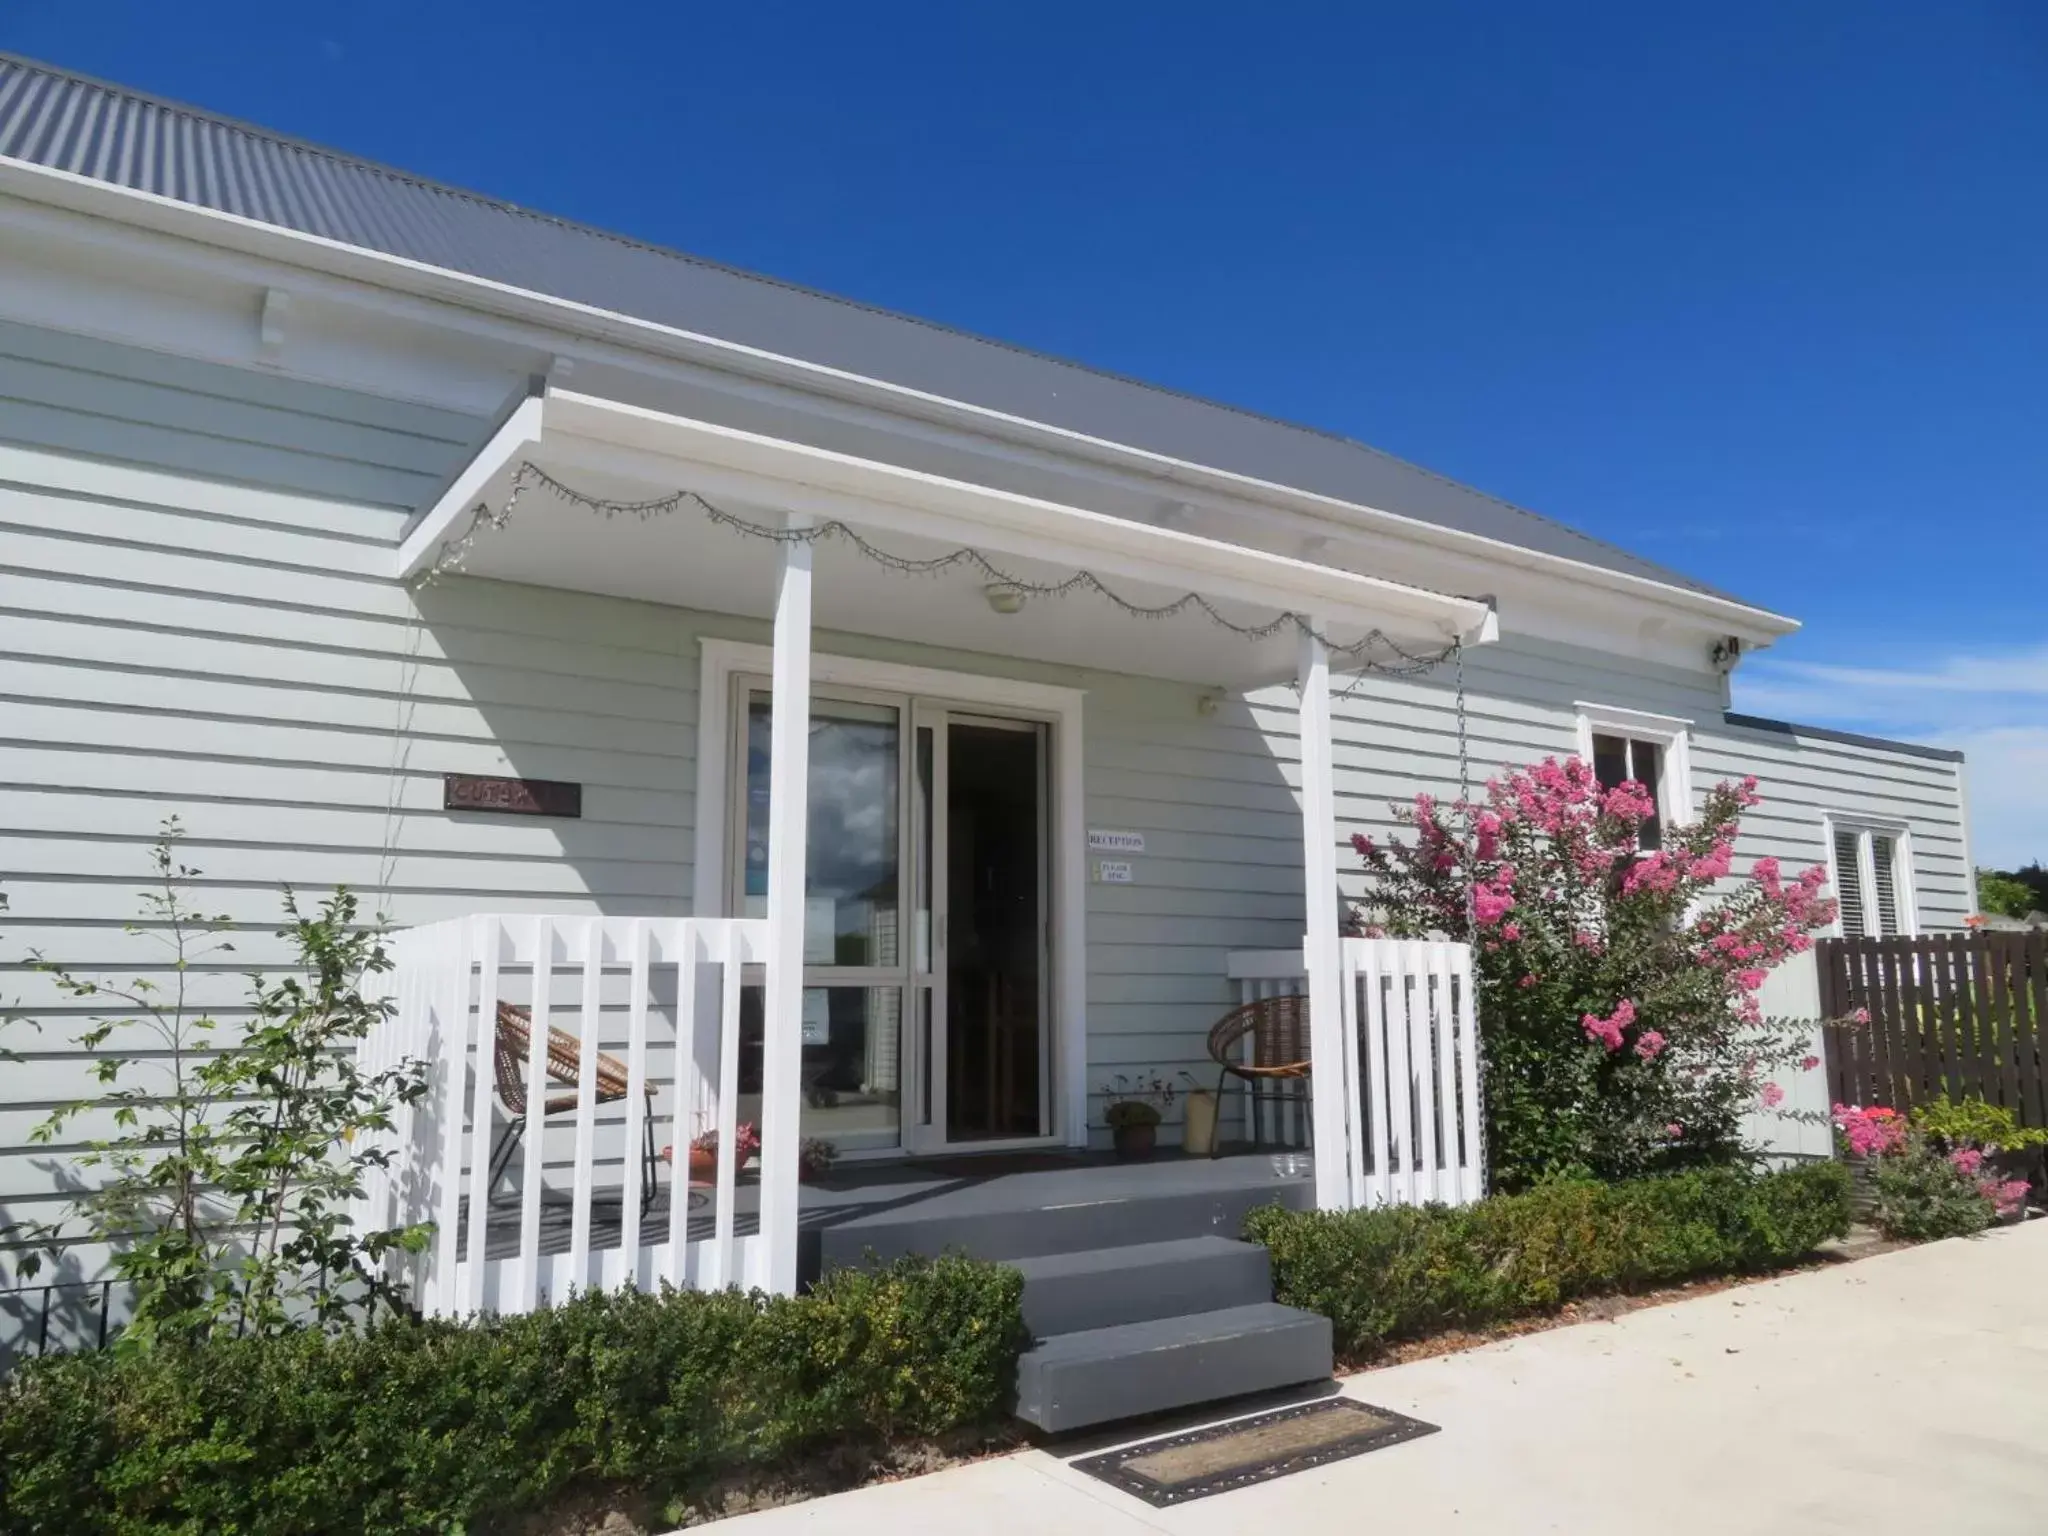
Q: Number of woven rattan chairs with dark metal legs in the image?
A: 2